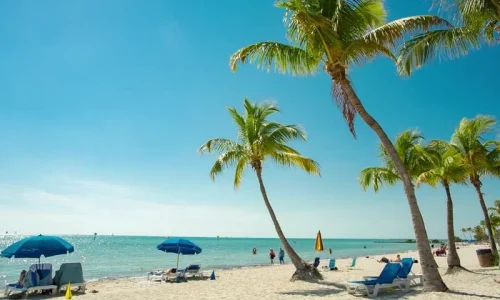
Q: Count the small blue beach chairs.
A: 3